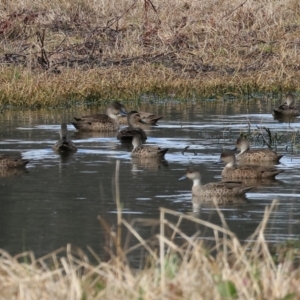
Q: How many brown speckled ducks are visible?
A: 10